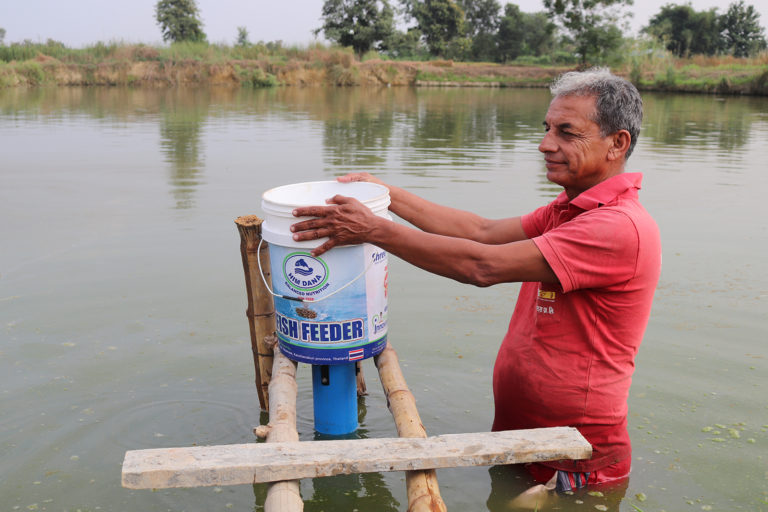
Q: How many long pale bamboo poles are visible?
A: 2